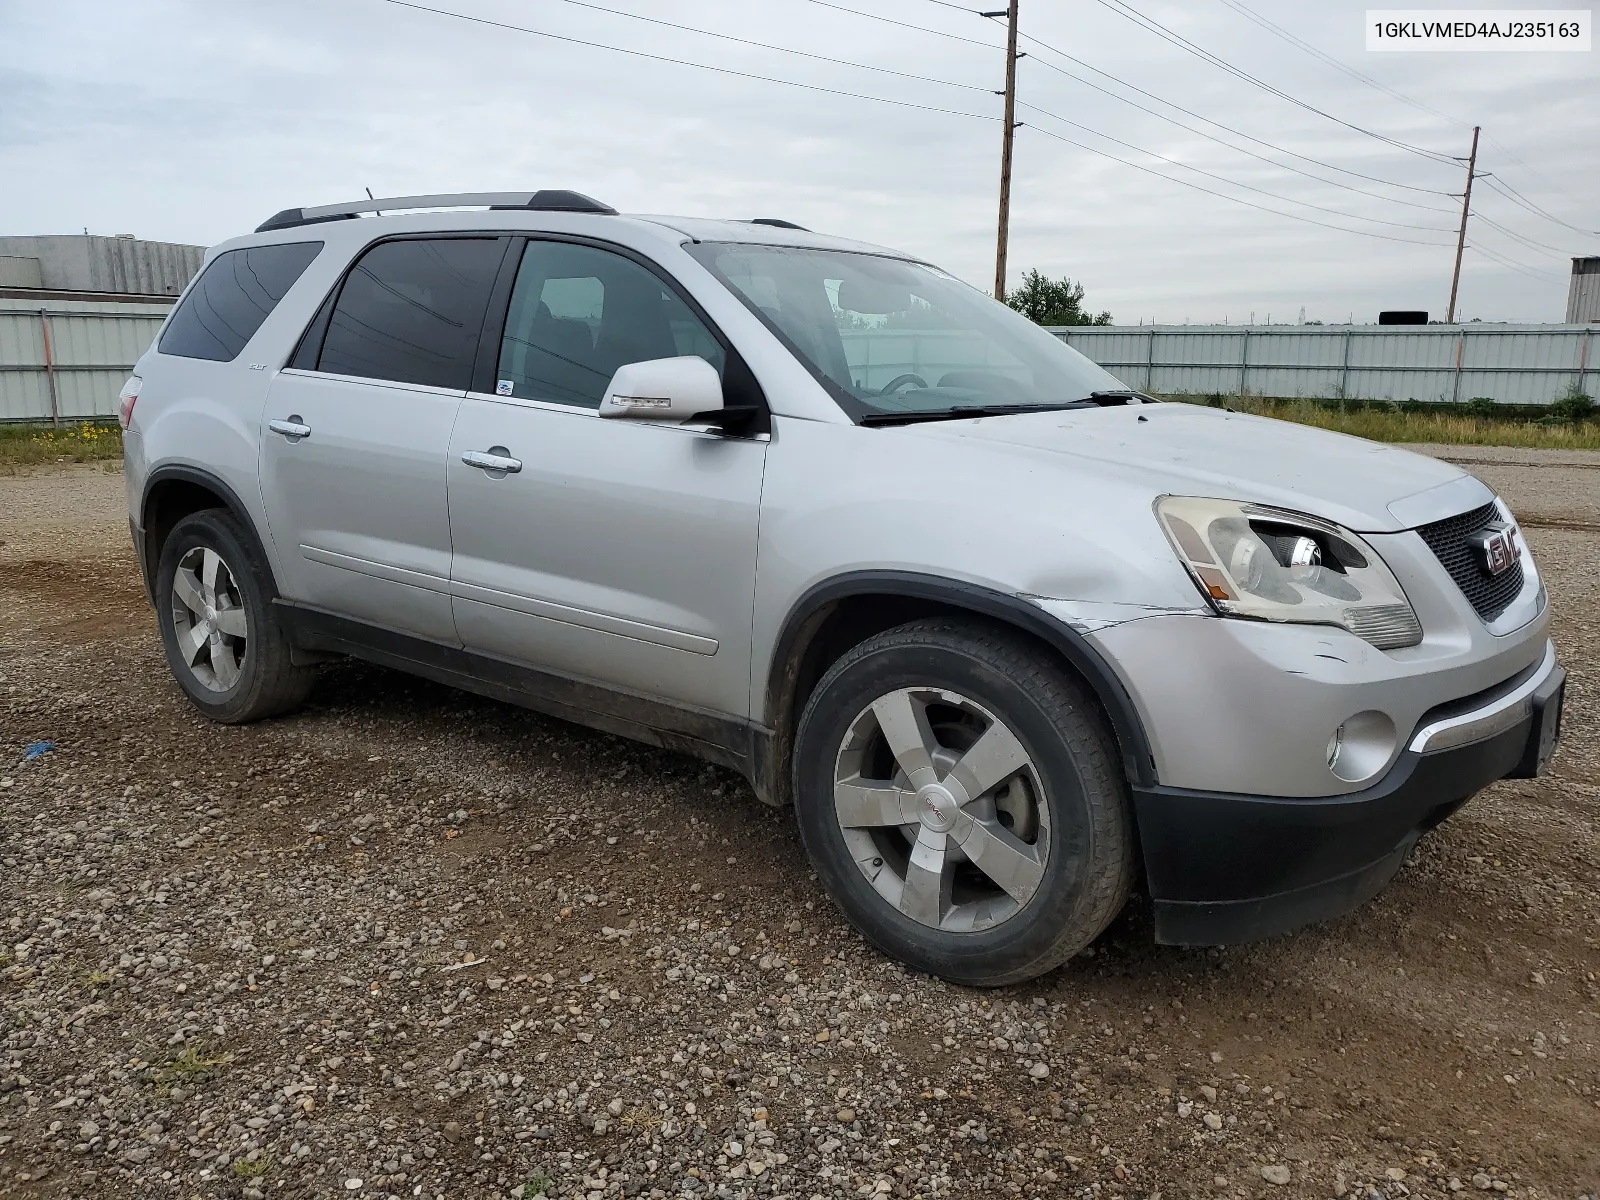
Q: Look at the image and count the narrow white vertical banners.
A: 0